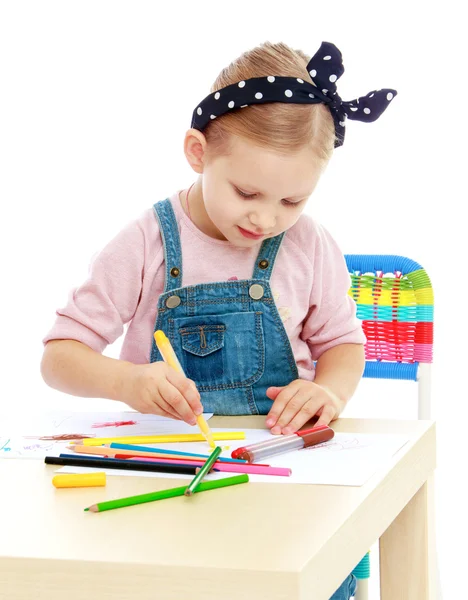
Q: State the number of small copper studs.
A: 2